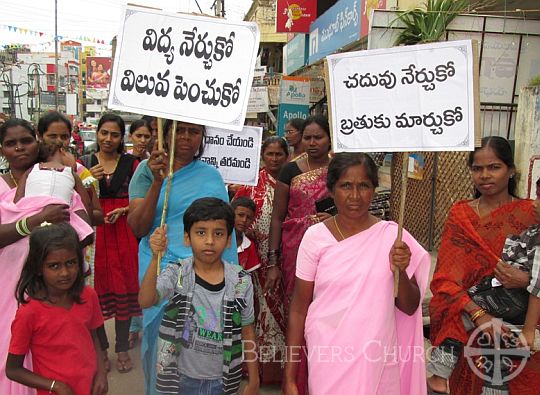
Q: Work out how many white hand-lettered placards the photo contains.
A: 3